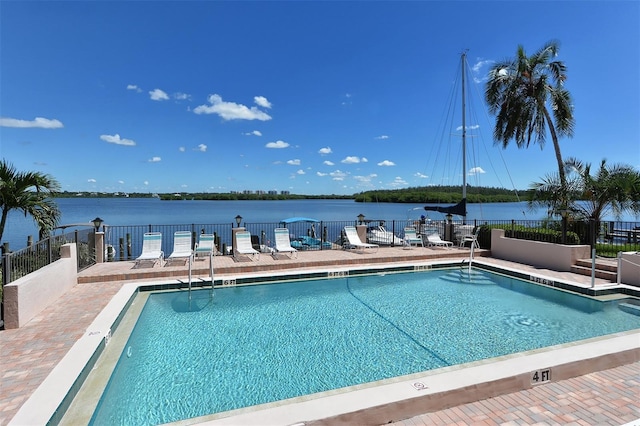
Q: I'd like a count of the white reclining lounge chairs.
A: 6